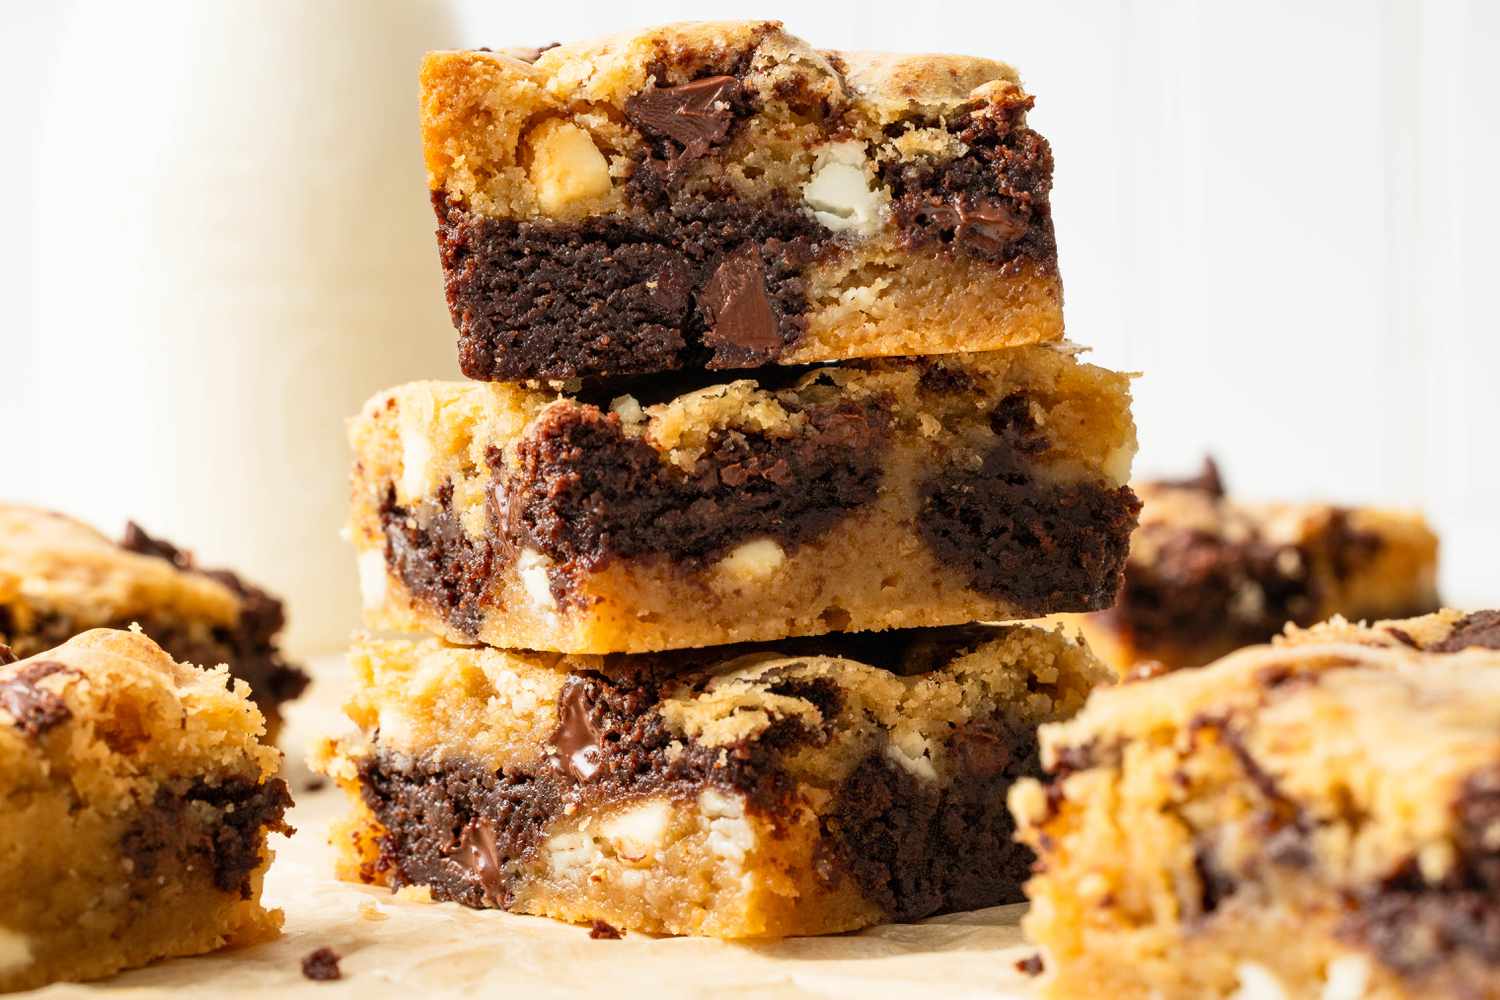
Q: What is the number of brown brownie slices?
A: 7